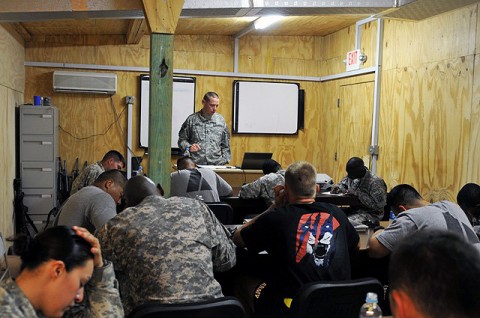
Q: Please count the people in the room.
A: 12